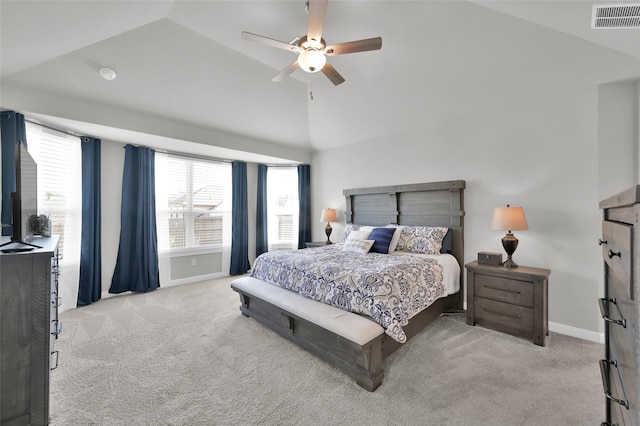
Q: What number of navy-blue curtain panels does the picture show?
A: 6